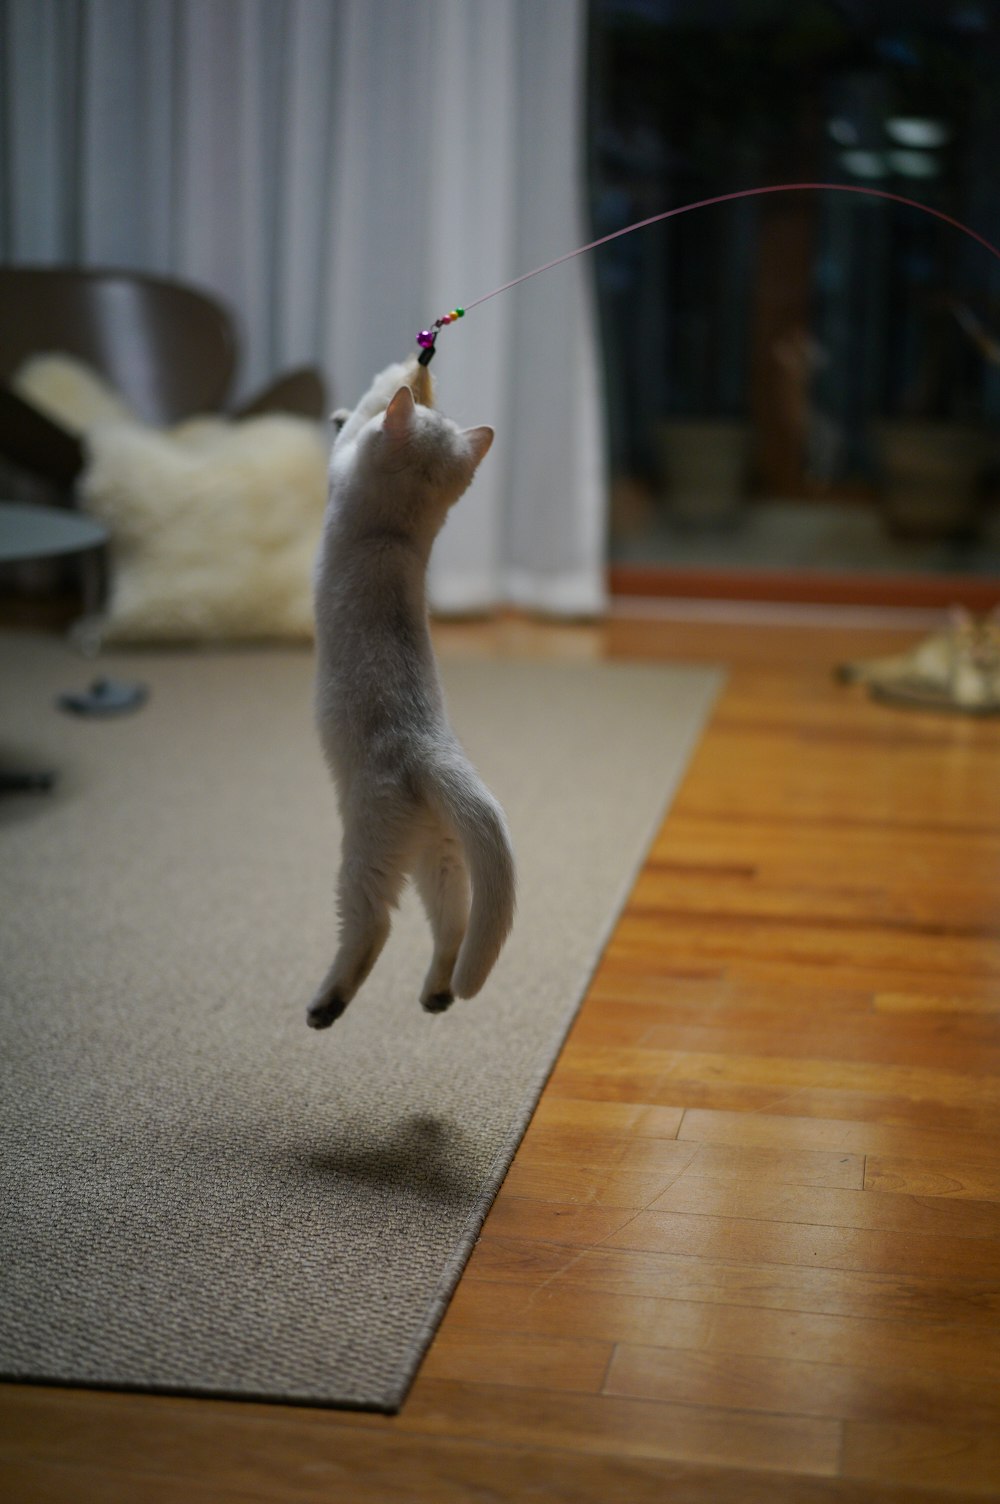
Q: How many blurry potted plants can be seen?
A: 2